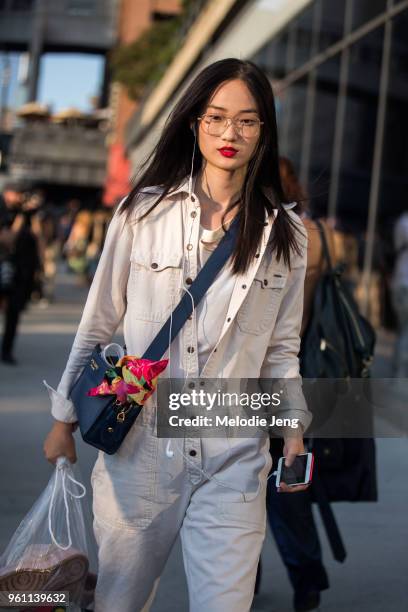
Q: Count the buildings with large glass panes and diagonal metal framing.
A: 1